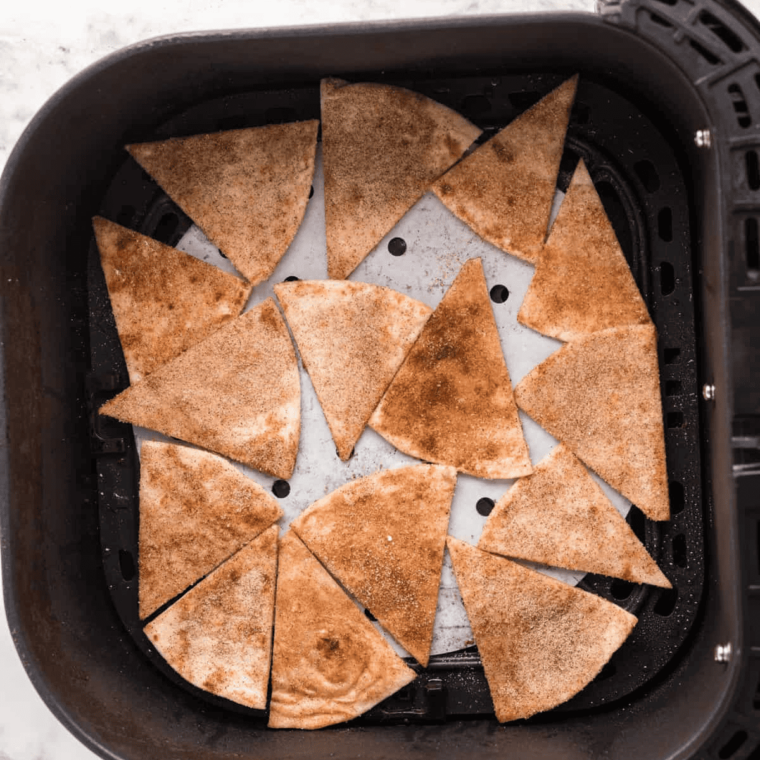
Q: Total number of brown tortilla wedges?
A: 15